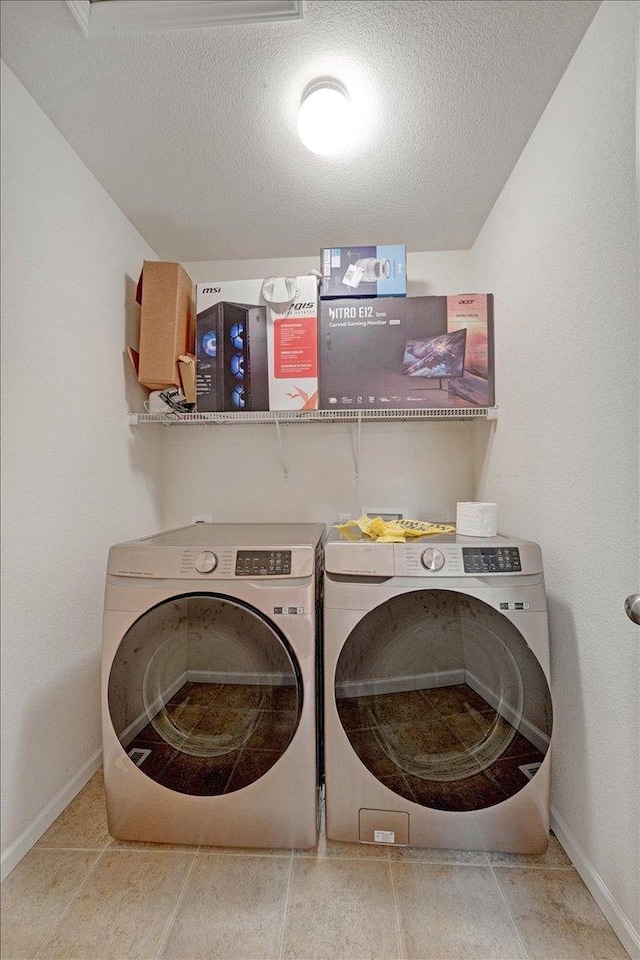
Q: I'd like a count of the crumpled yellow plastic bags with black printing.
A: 1